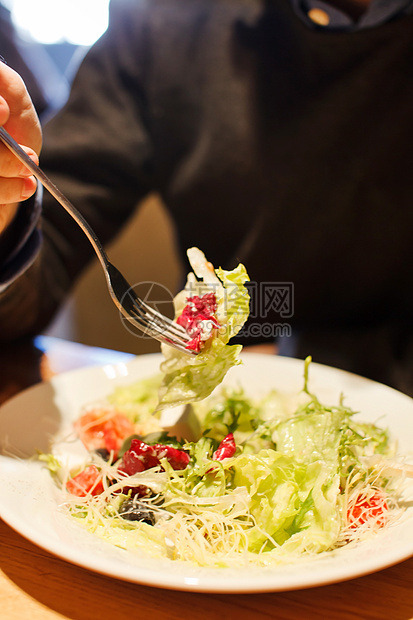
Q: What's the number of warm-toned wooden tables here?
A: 1